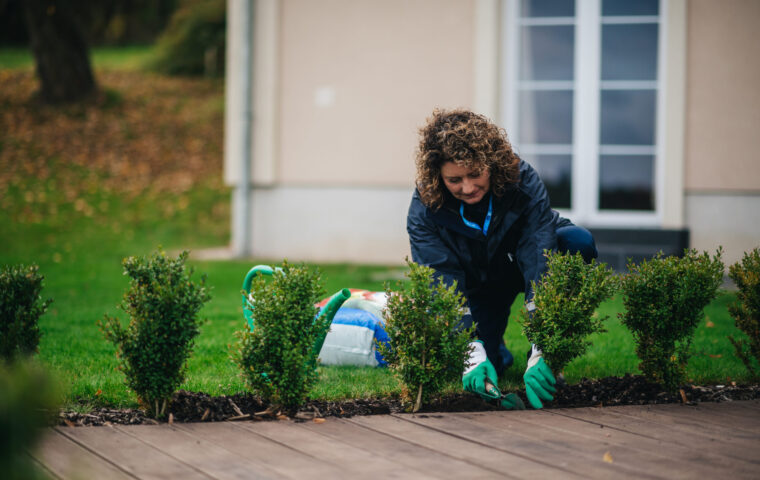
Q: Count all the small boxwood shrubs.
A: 7